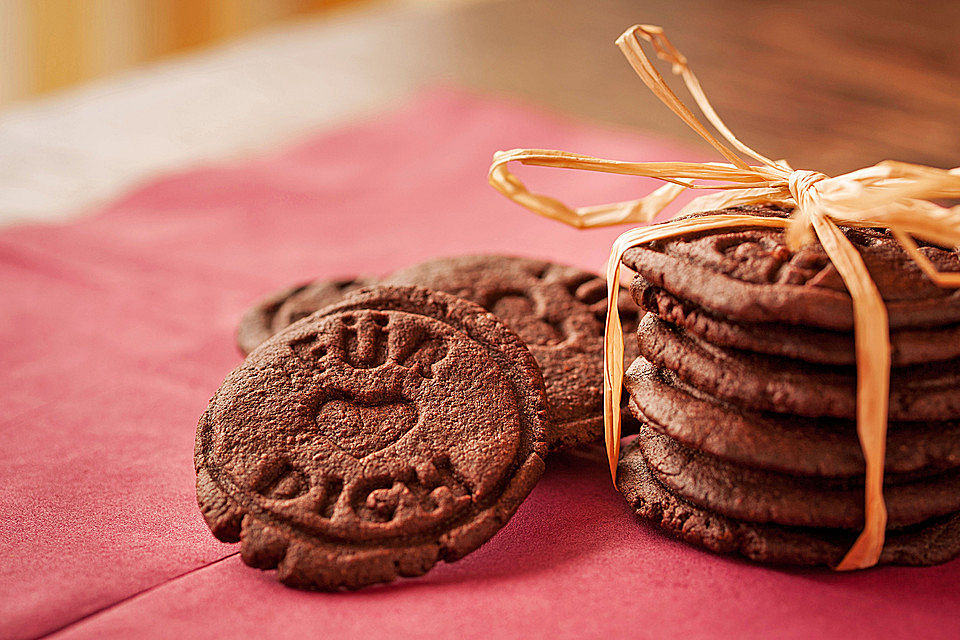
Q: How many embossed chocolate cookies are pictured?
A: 9